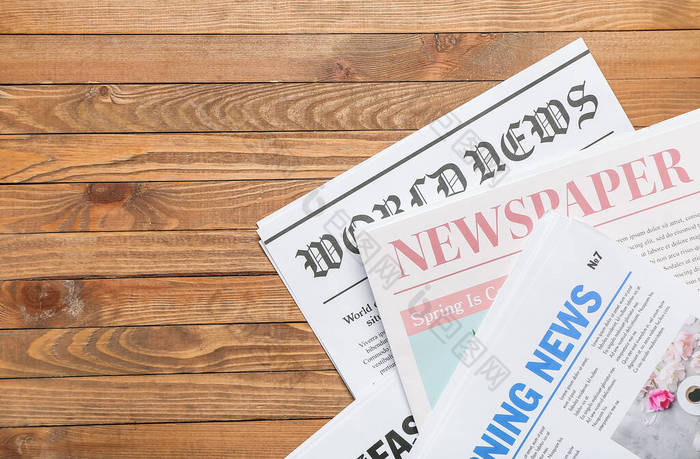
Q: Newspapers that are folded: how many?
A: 4